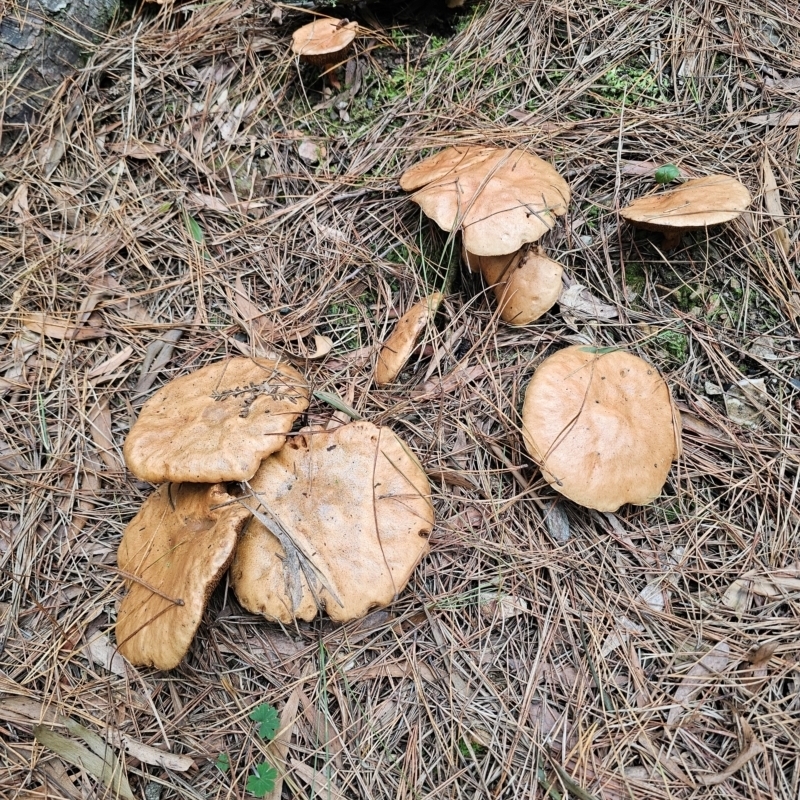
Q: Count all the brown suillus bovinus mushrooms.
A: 9